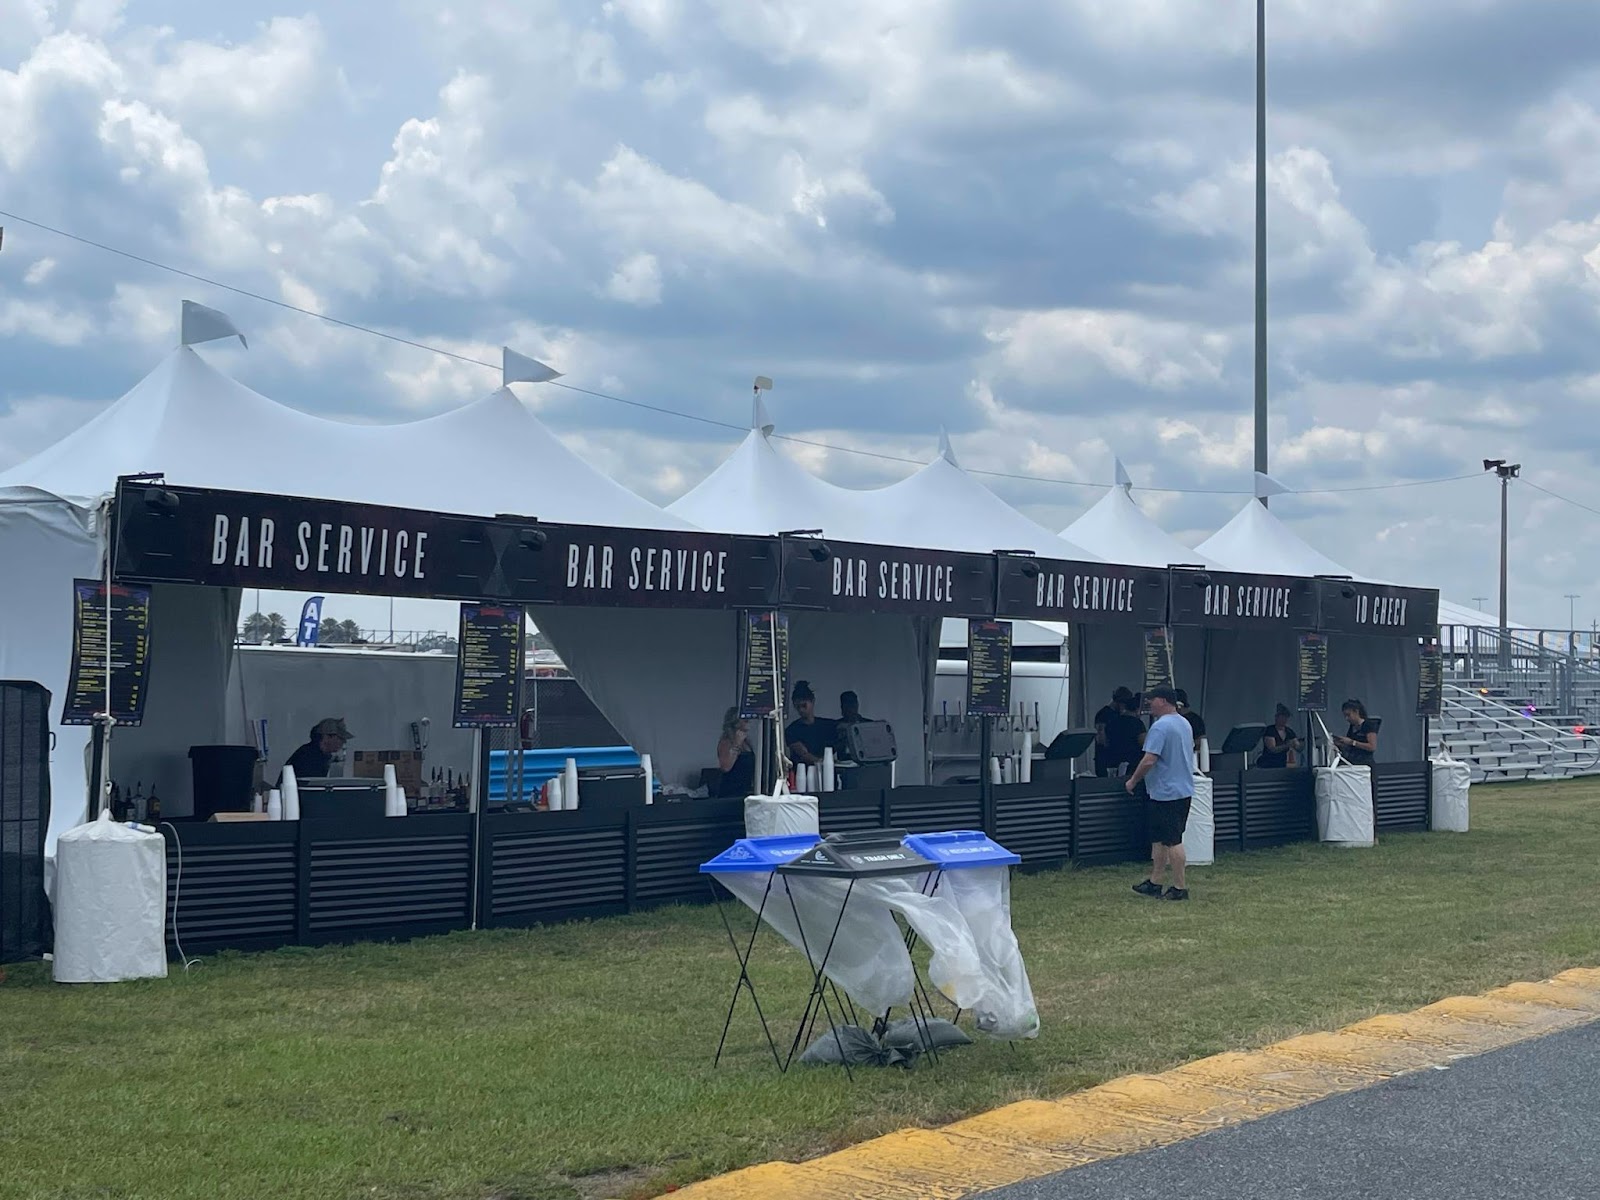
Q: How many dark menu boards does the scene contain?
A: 7